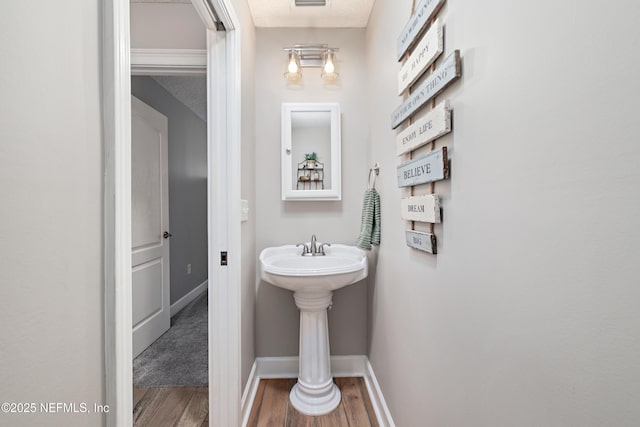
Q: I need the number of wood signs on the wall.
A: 7